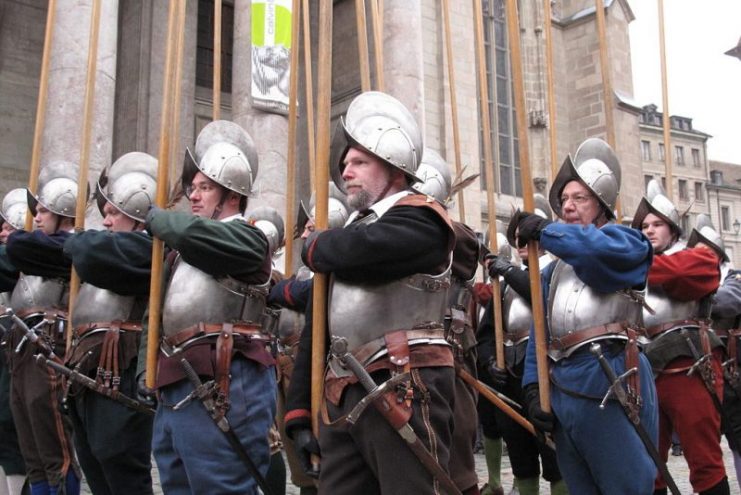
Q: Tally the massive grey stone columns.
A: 3